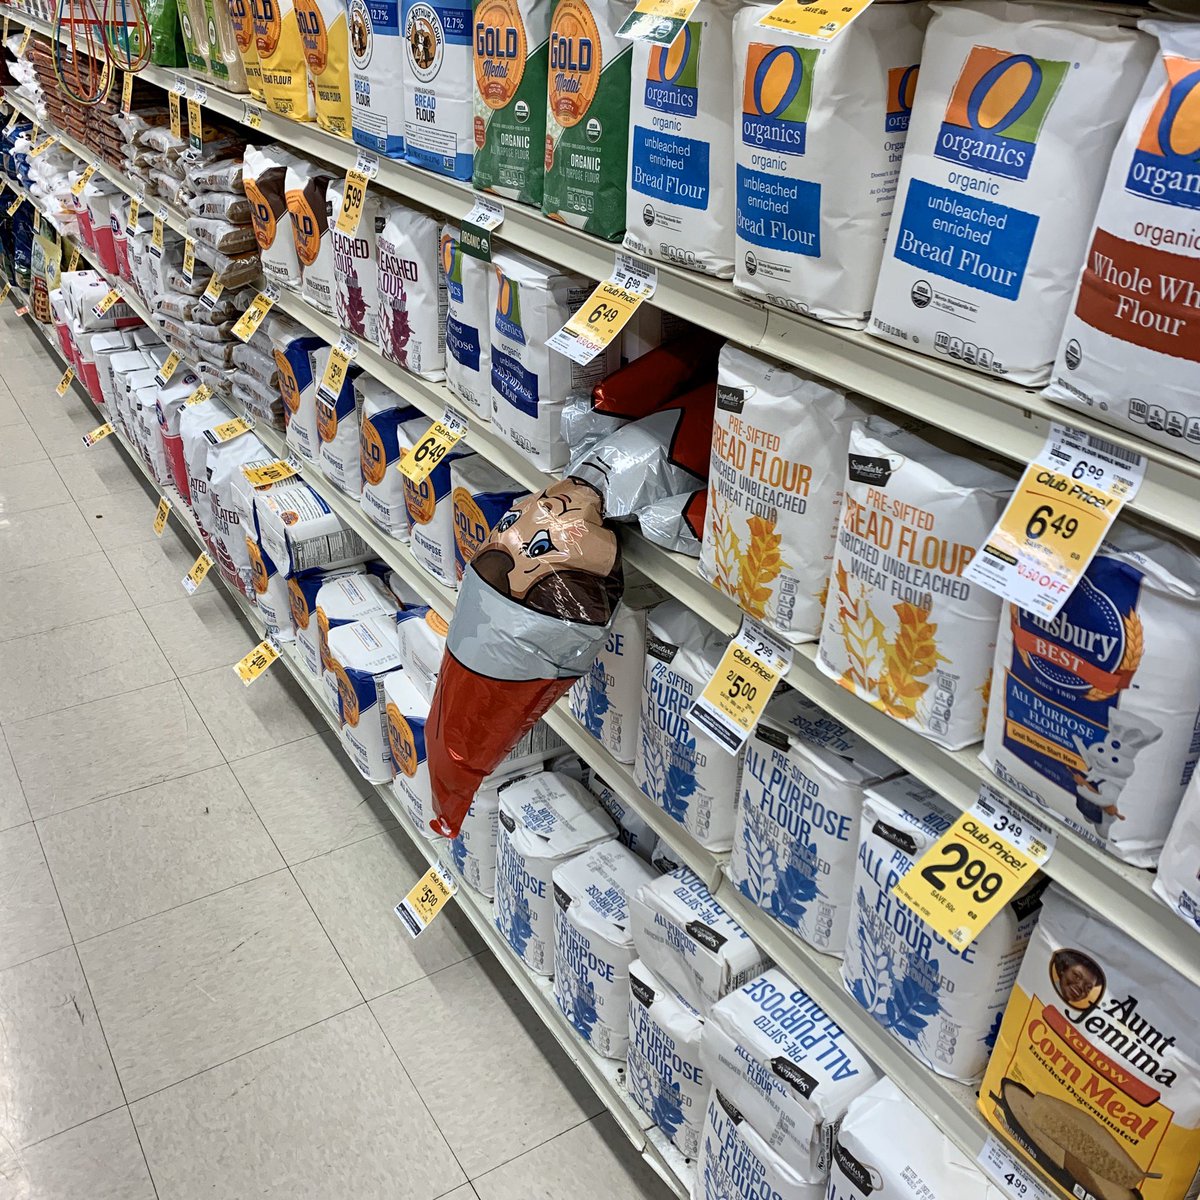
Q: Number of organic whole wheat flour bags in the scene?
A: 1